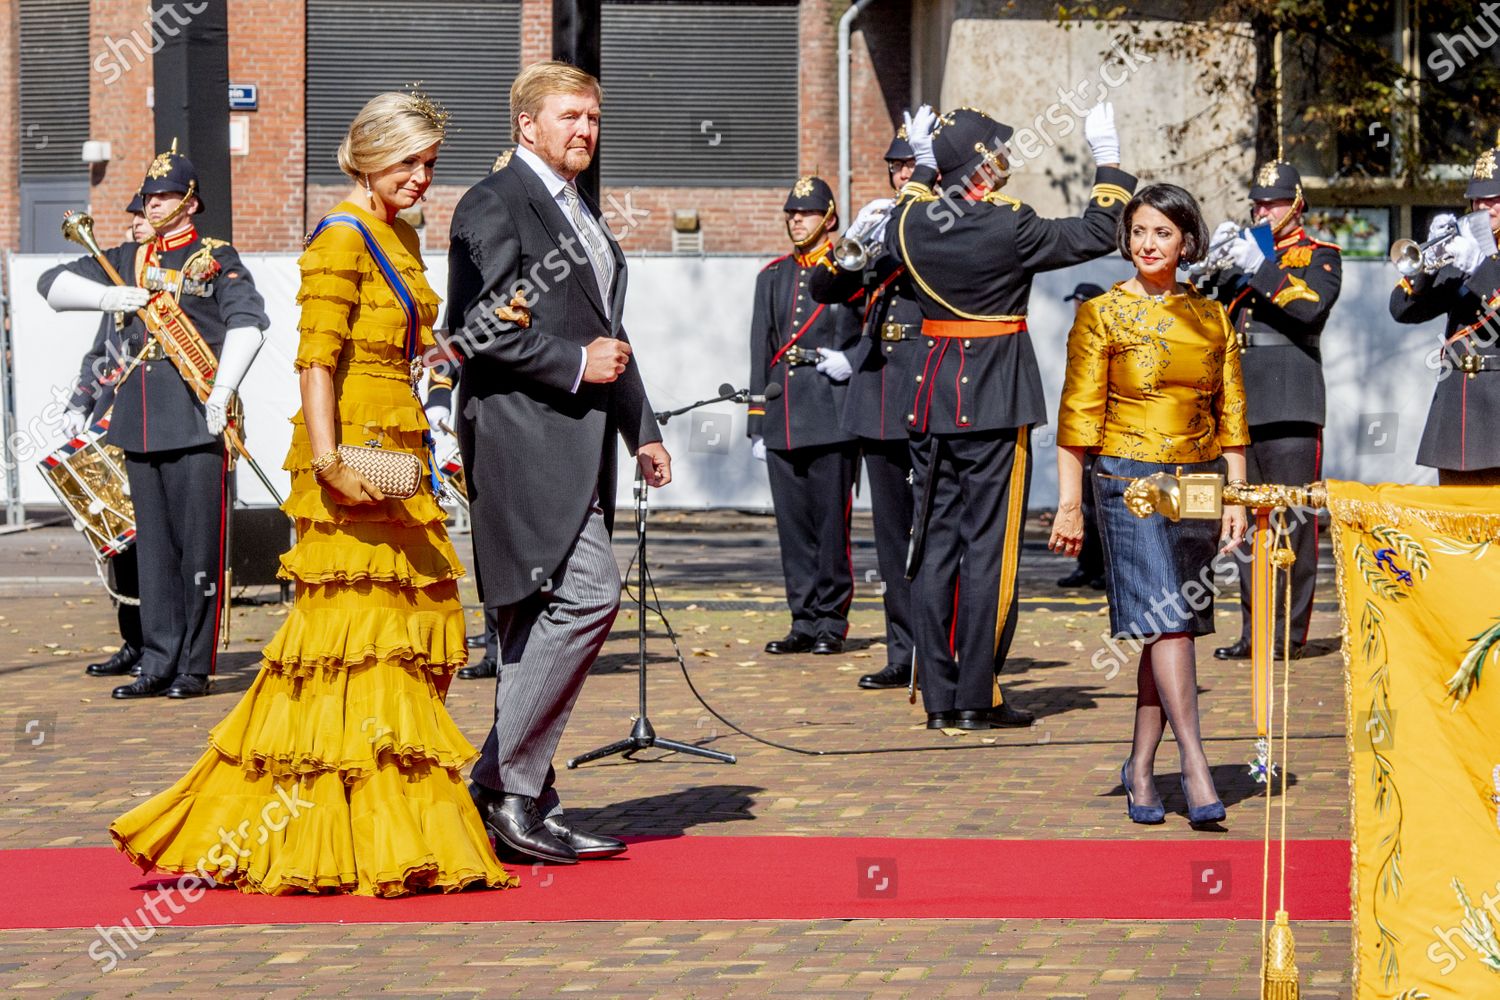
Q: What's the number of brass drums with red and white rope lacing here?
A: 2